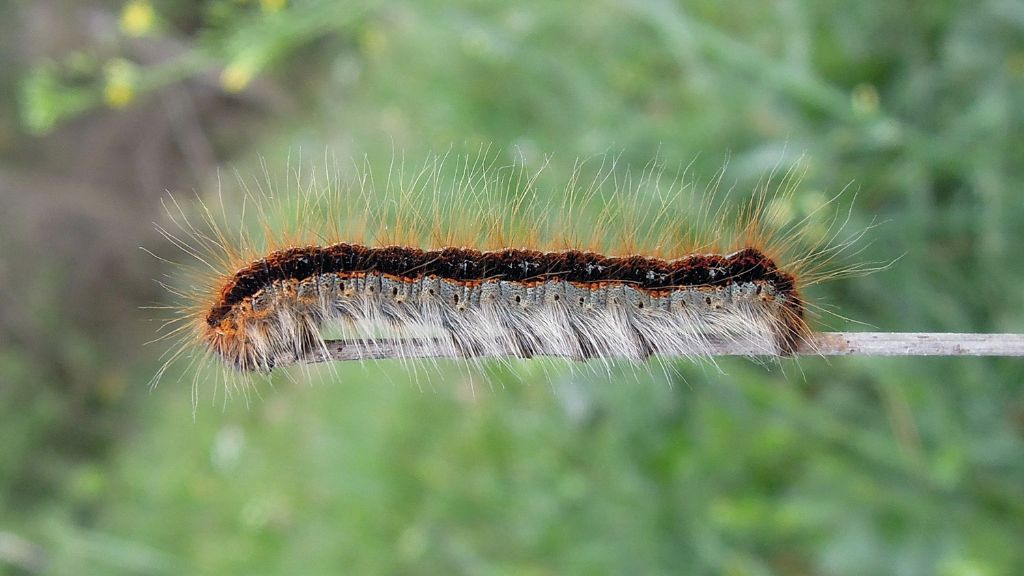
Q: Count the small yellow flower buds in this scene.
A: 4